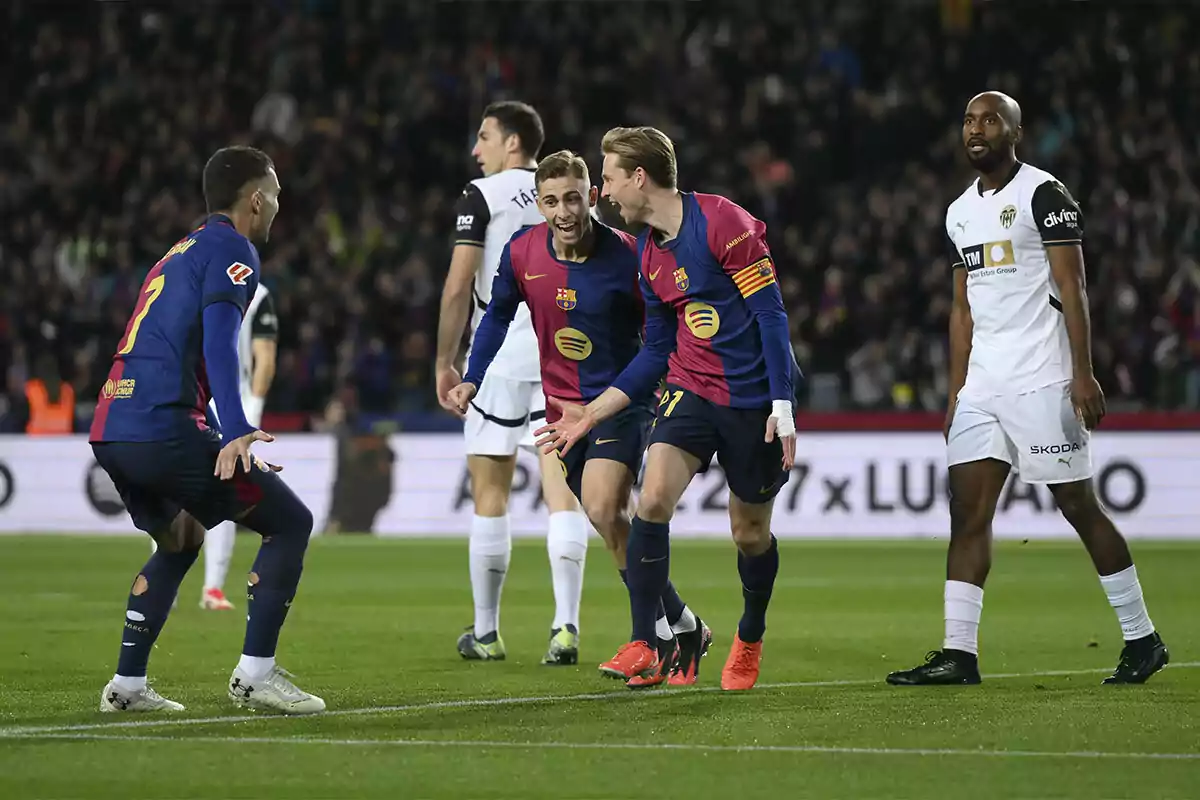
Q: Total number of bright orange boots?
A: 2